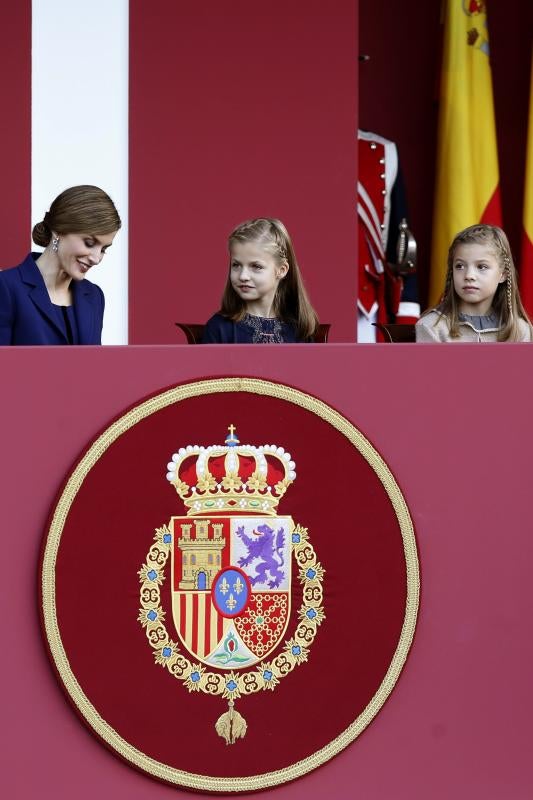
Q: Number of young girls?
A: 2